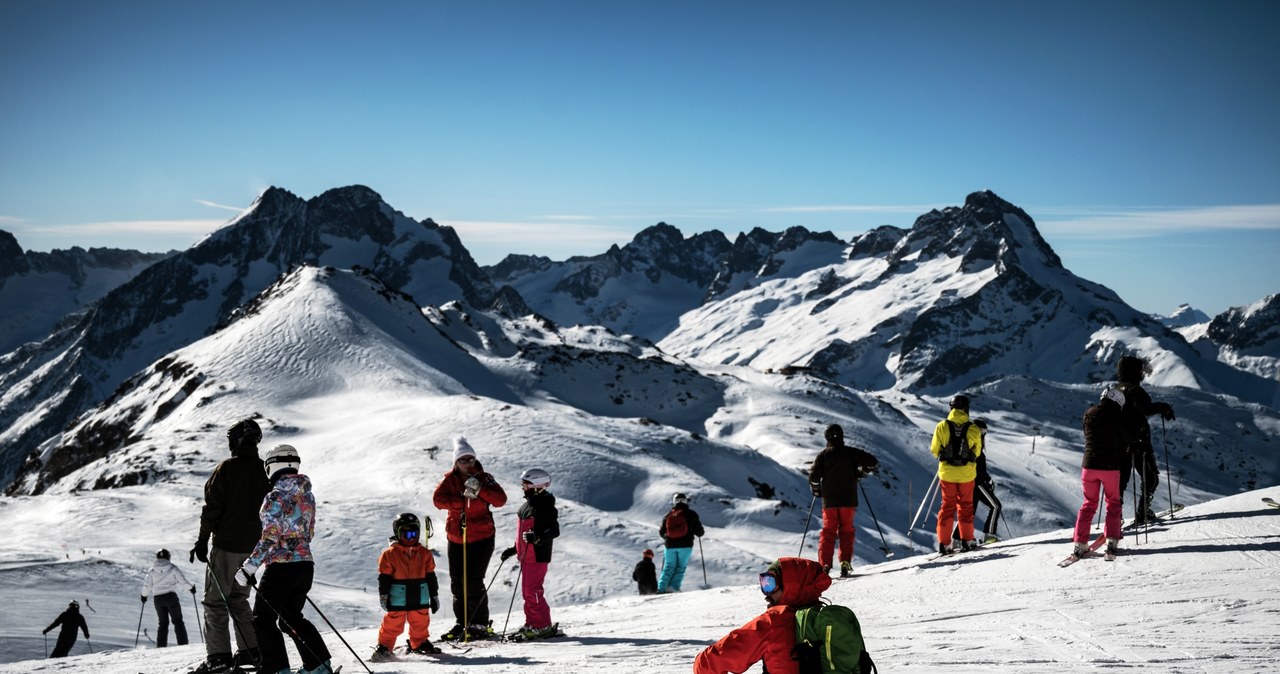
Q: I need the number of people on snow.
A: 15